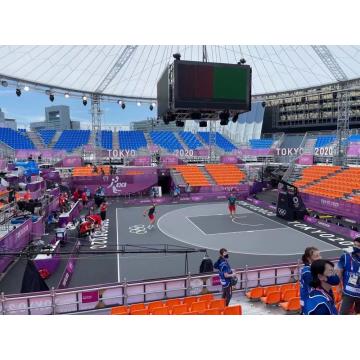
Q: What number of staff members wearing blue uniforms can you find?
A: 4